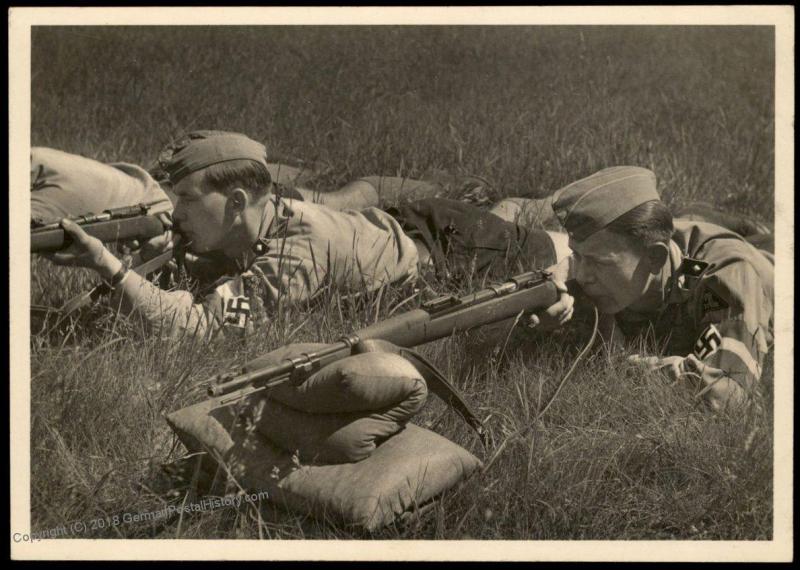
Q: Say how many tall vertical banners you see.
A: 0